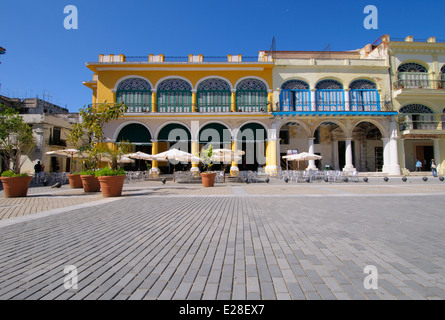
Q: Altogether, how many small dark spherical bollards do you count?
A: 14